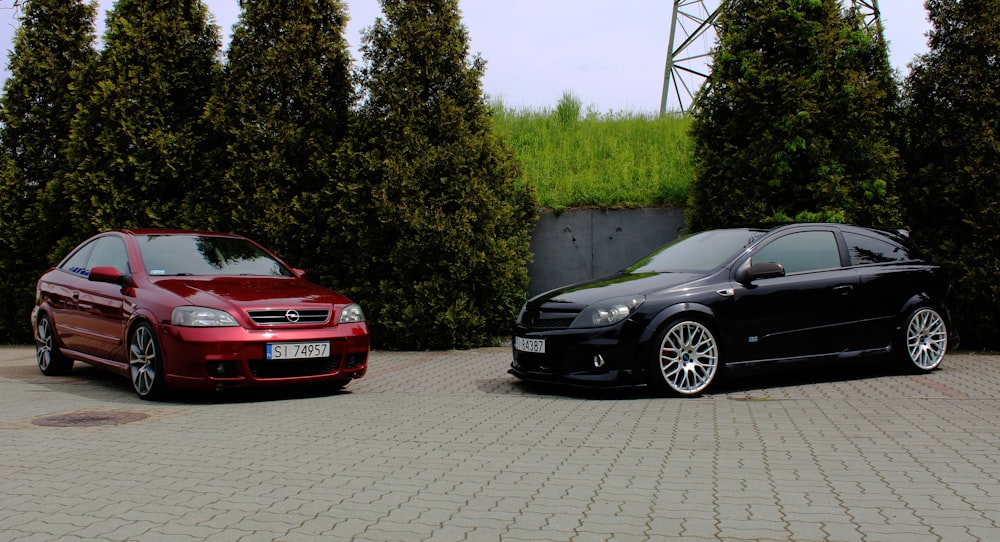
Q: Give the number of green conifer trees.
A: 6